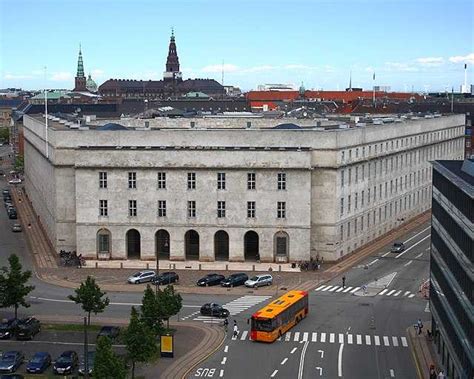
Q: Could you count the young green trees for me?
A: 6